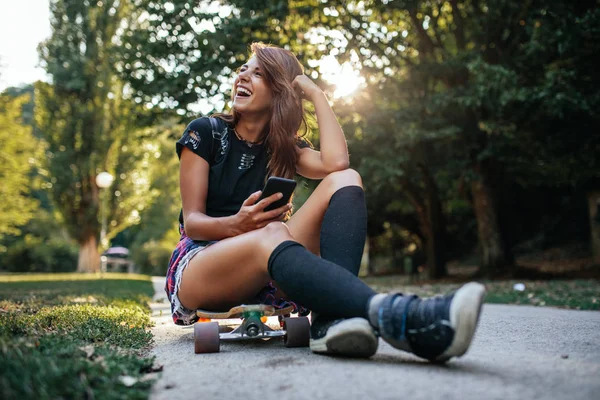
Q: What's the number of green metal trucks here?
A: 1